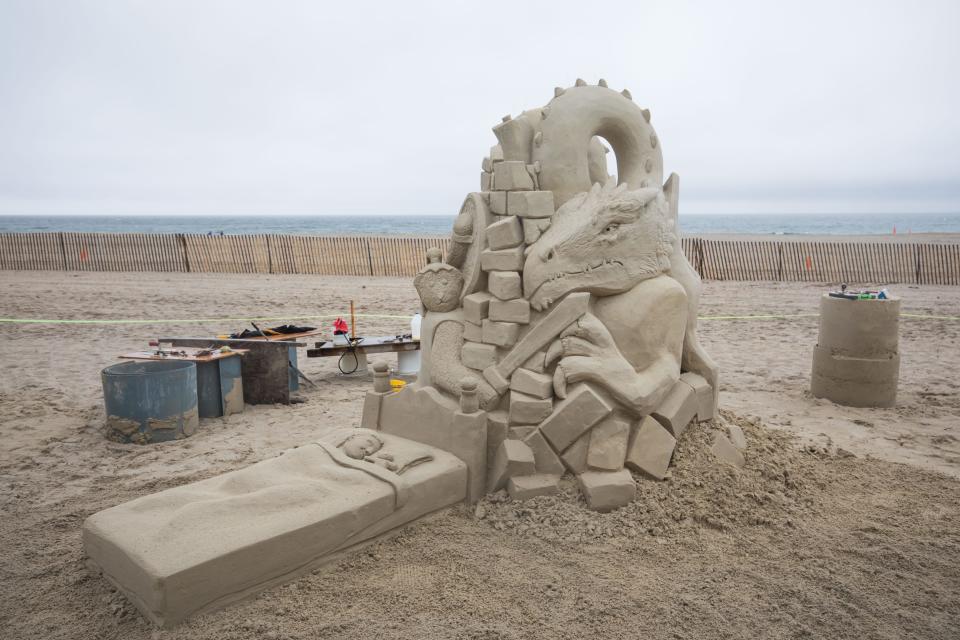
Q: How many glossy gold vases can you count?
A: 0